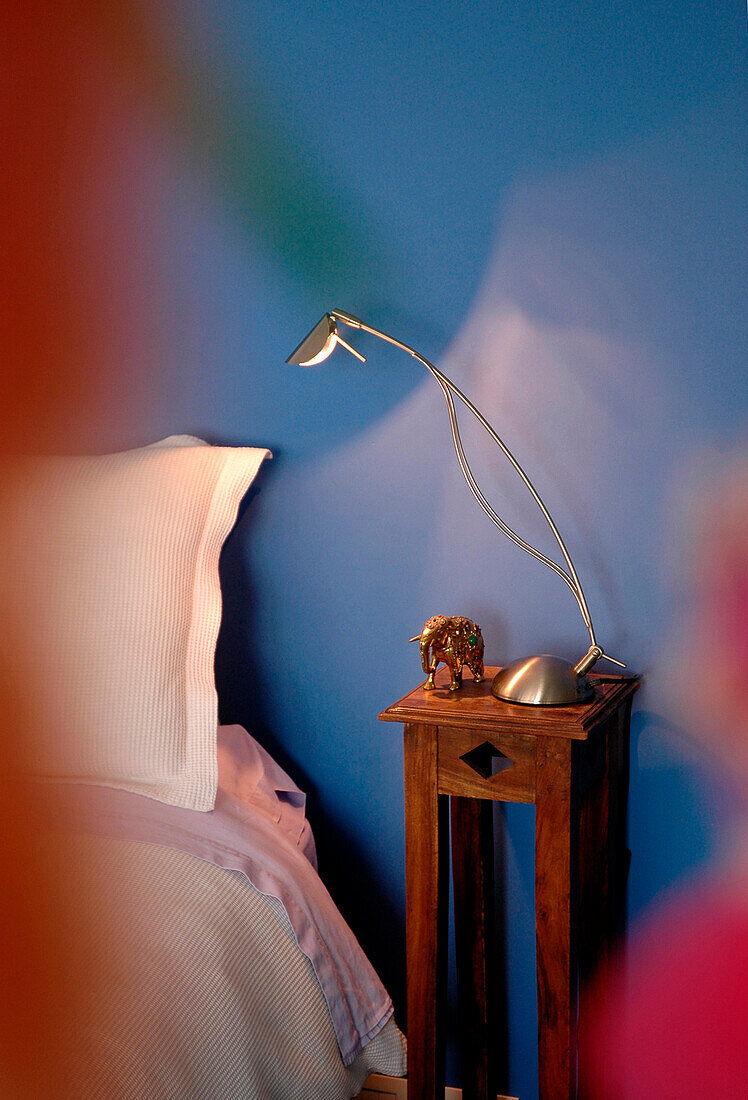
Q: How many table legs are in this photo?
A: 4